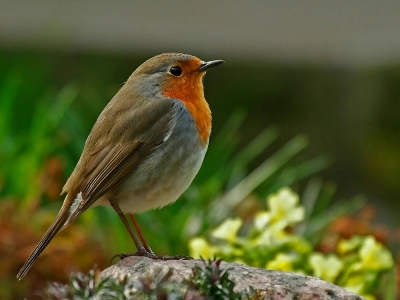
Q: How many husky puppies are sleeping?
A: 0